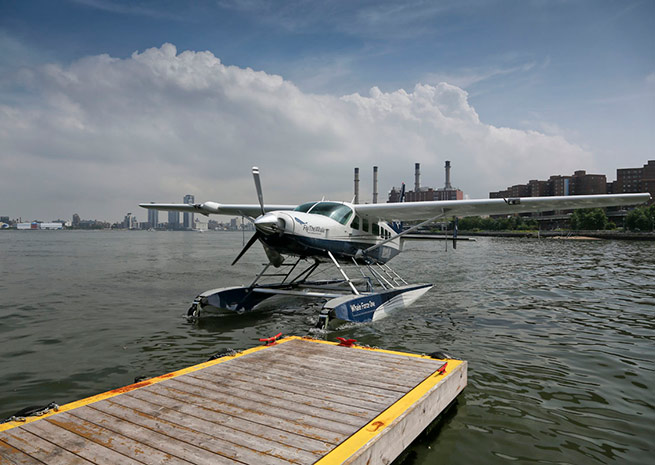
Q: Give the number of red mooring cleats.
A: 3